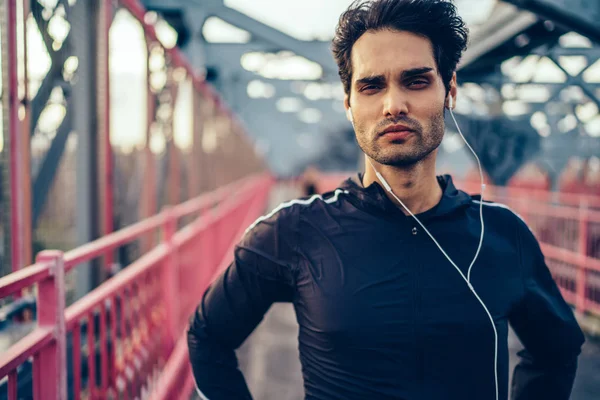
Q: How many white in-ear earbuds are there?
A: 2